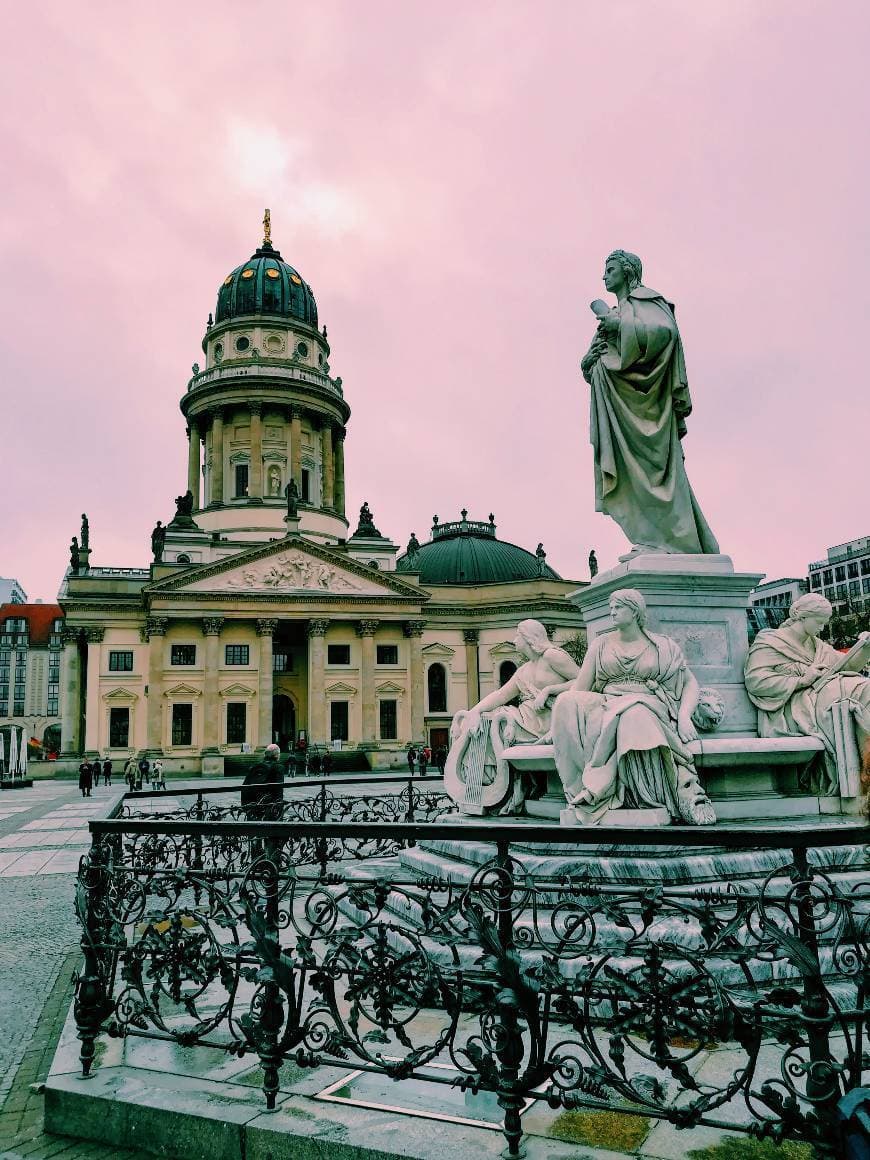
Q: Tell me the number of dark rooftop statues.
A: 9